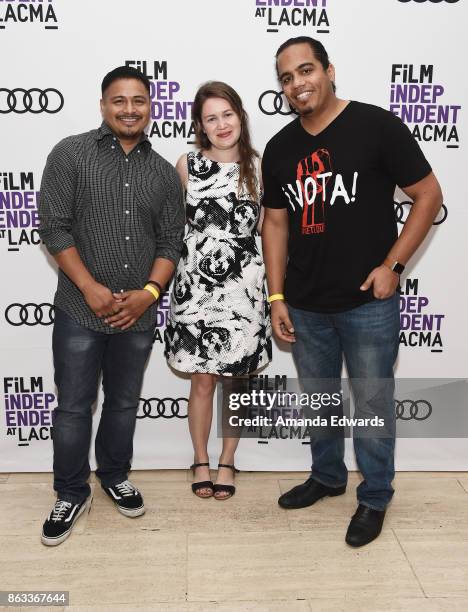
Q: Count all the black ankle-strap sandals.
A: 2